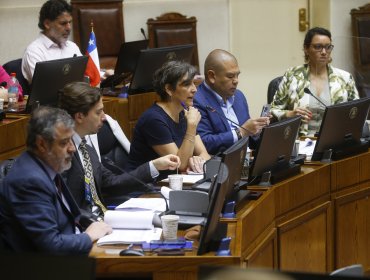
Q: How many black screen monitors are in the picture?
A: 7